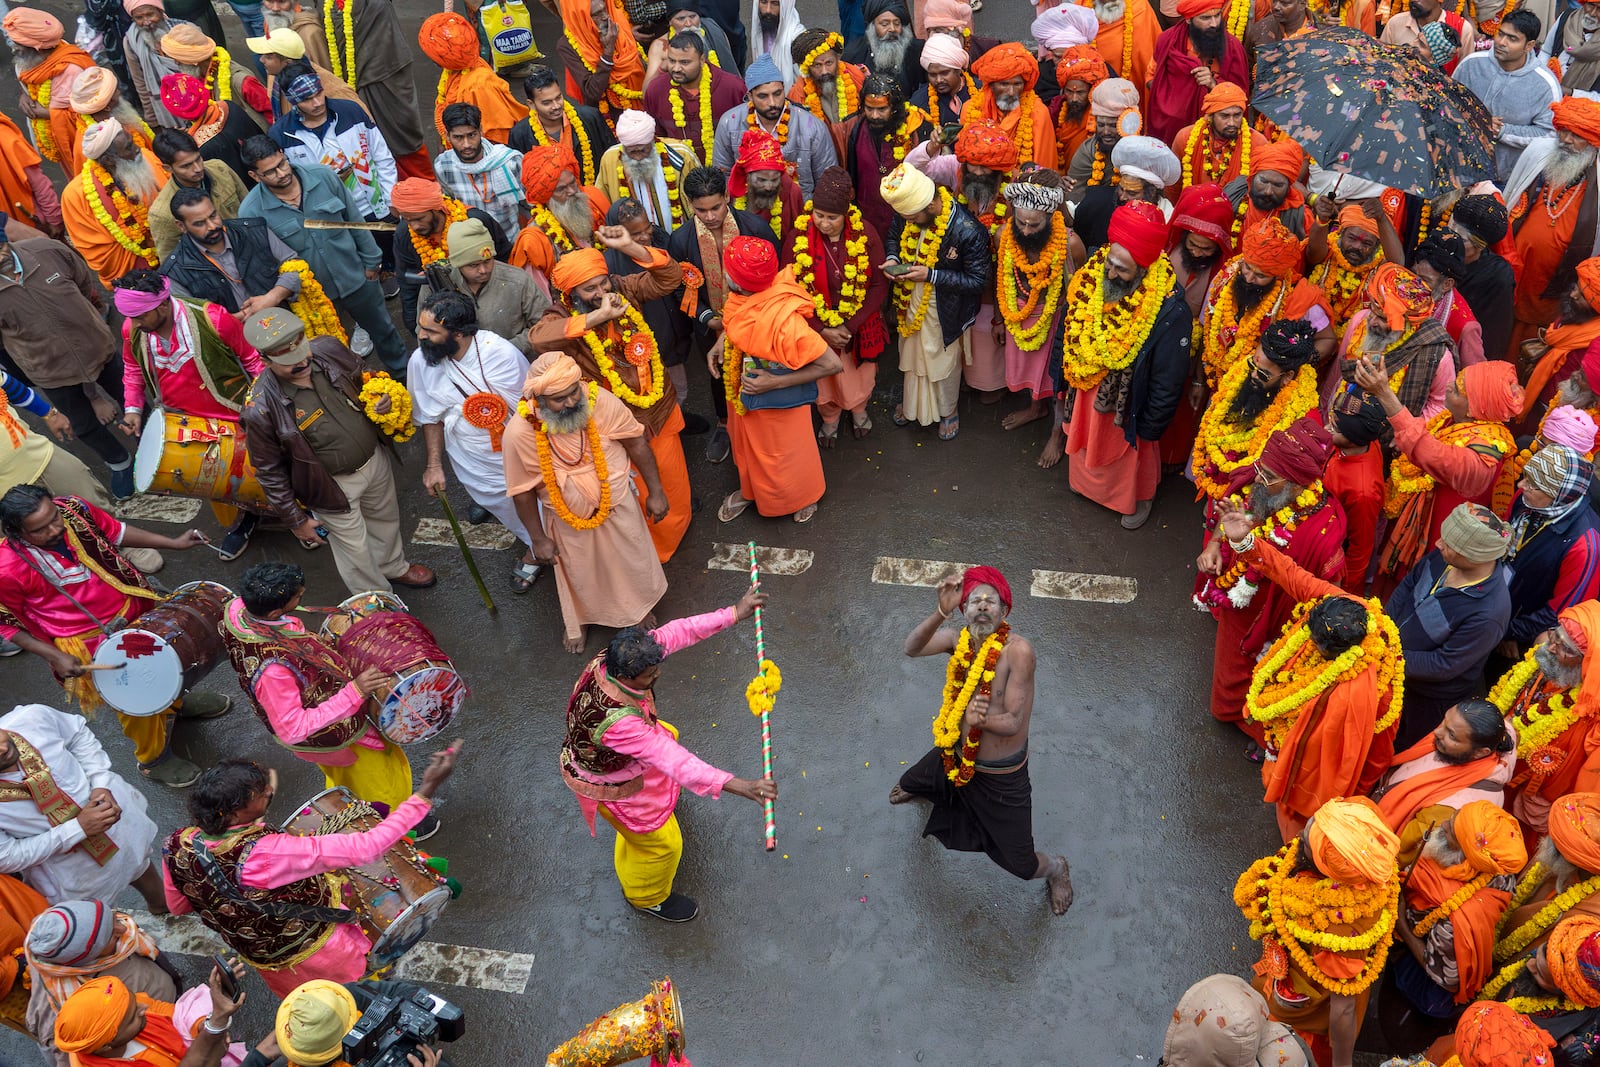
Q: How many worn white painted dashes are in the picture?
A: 7